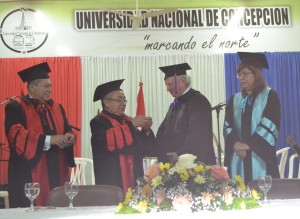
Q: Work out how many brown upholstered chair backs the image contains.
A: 2